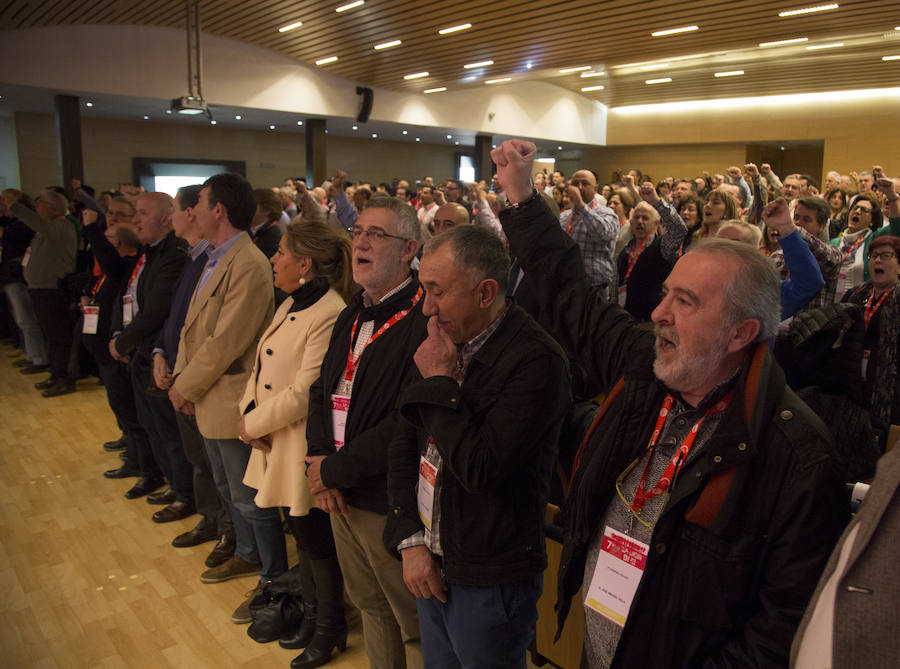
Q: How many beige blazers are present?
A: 1